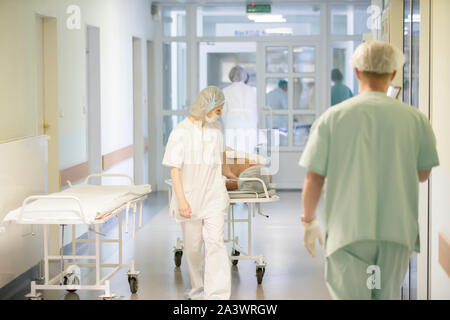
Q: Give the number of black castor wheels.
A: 5